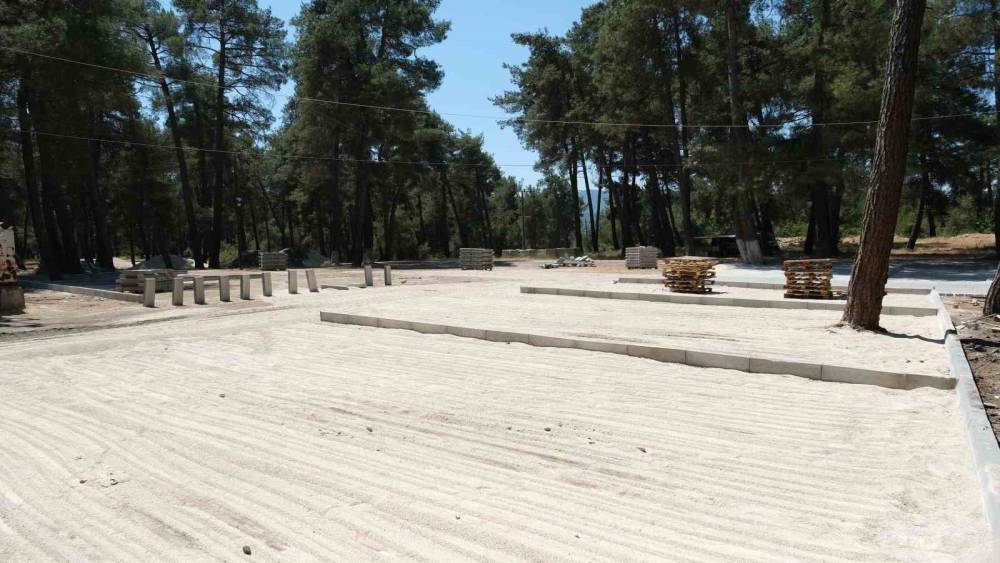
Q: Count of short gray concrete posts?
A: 10